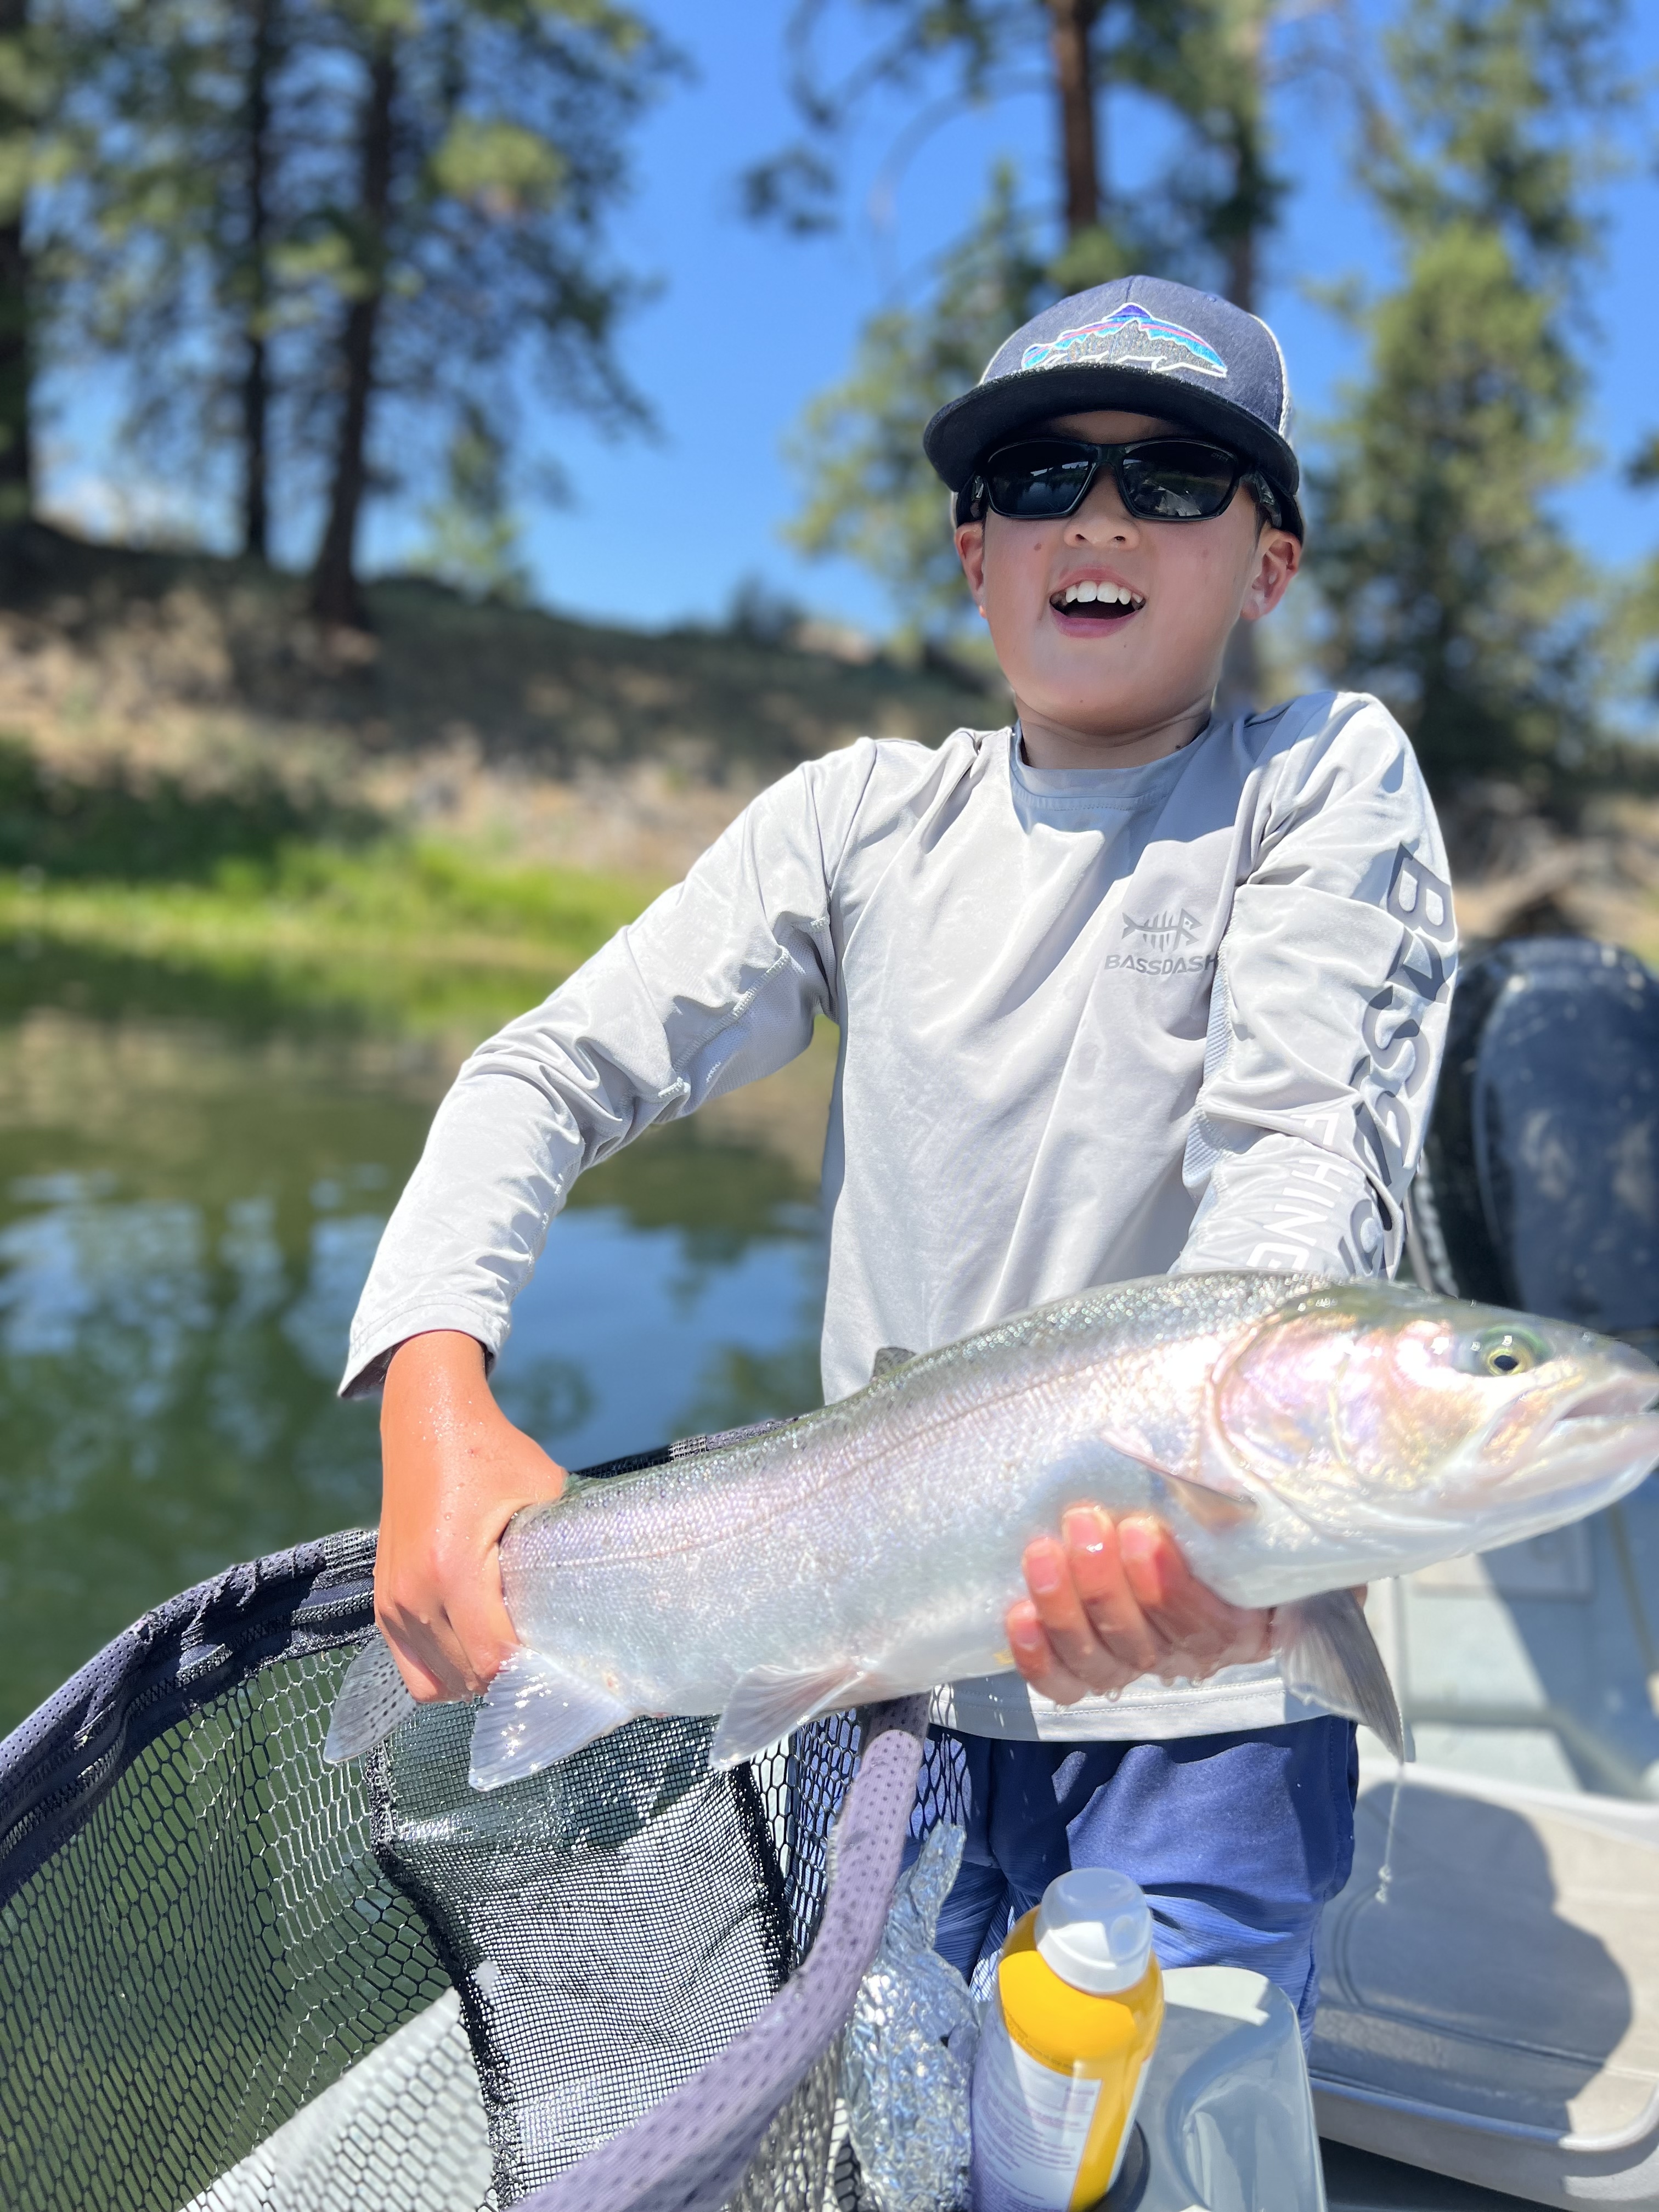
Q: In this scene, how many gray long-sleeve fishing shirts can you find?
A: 1